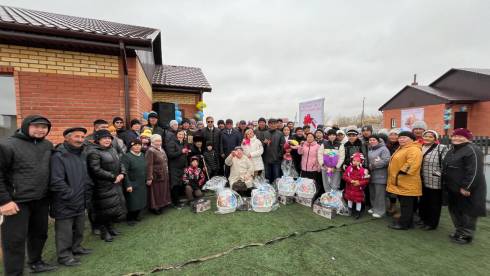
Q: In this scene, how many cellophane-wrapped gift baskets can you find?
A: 5